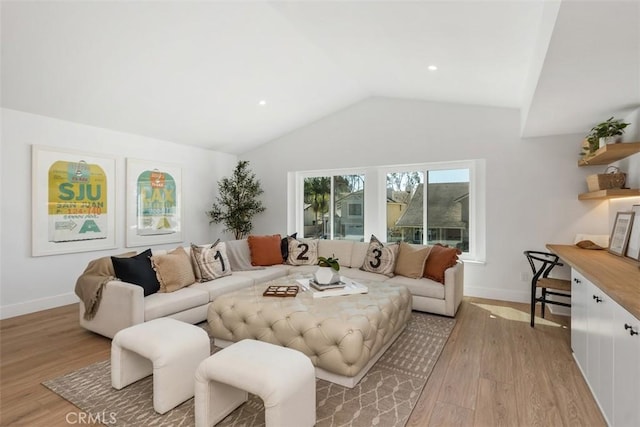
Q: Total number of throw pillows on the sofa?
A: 9